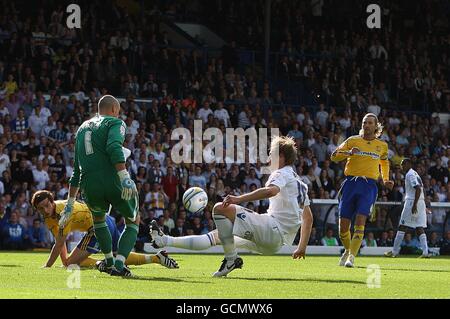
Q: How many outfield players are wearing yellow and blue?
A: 2